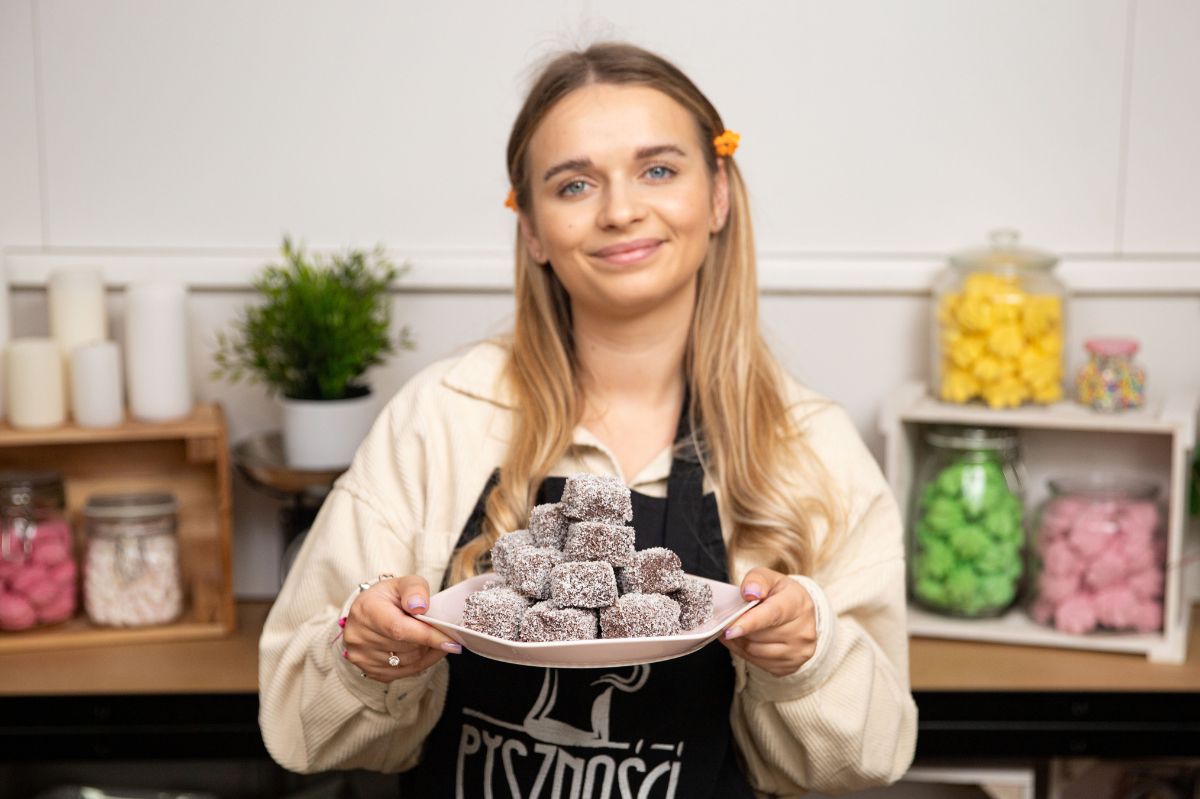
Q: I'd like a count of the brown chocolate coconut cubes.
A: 12